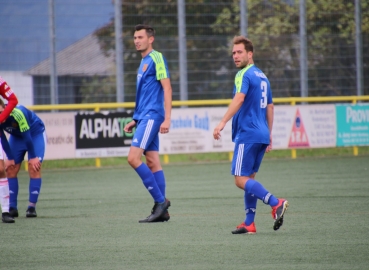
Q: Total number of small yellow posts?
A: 6